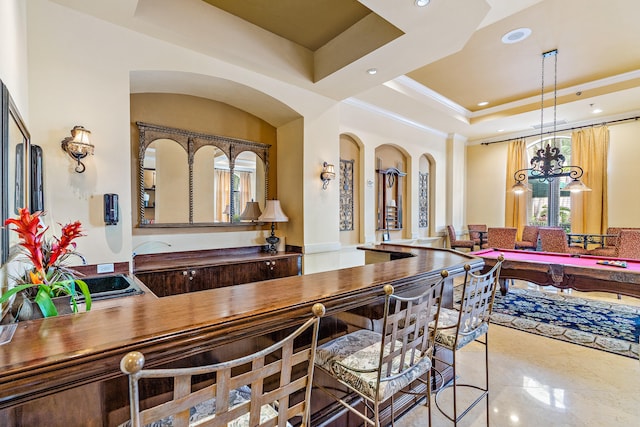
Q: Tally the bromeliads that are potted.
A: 2